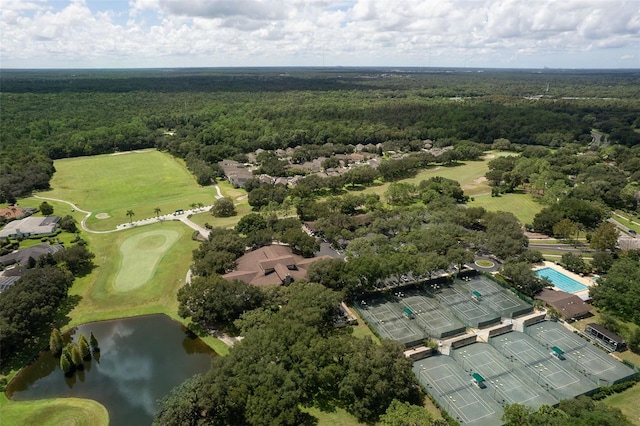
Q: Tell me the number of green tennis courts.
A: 8